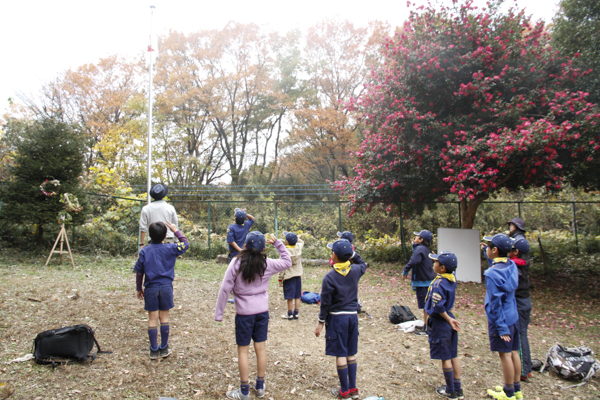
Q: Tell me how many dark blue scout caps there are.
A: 9